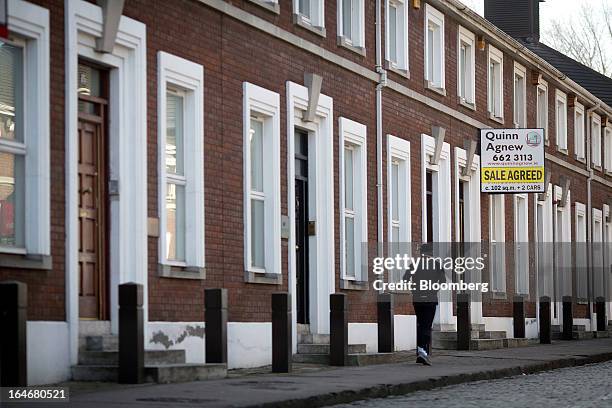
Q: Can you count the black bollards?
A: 11